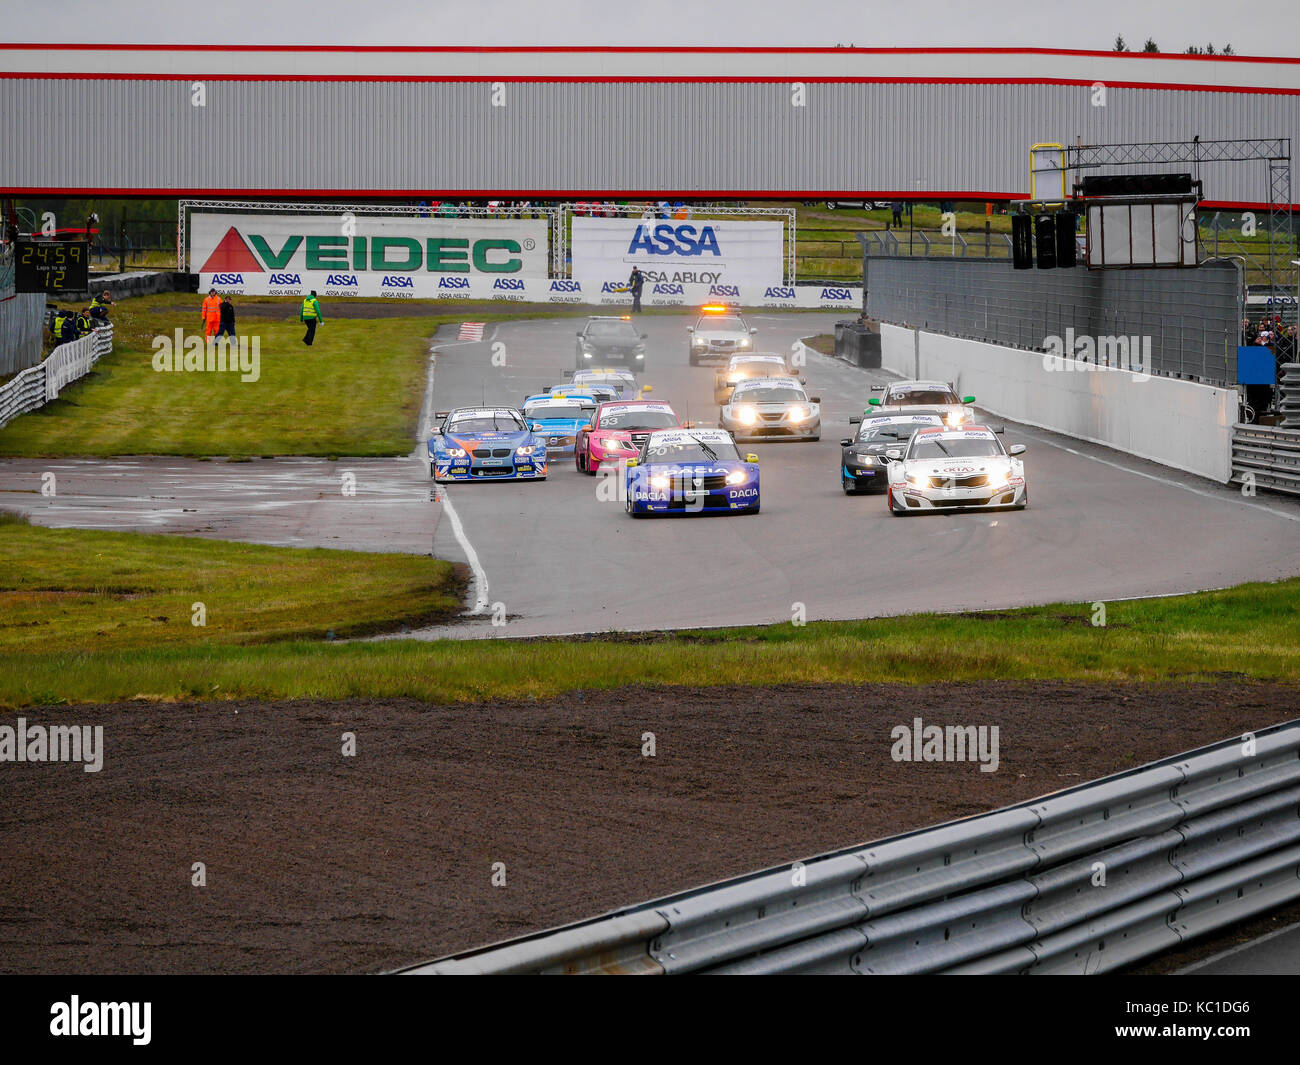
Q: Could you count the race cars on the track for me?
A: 11